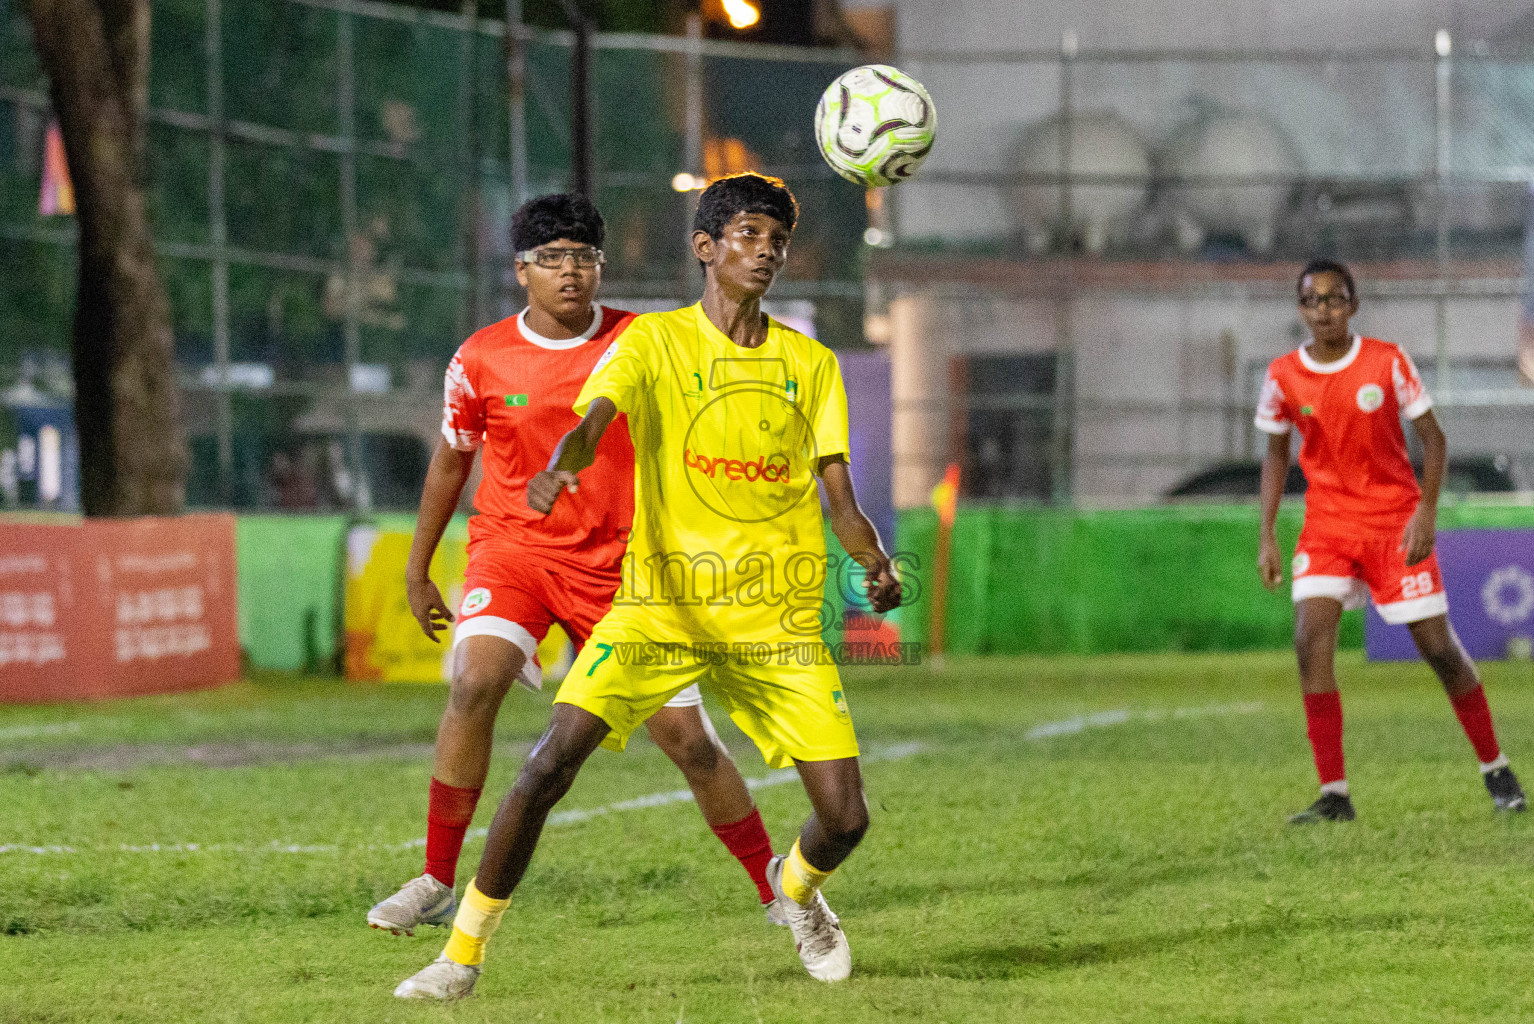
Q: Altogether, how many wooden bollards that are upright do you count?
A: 0